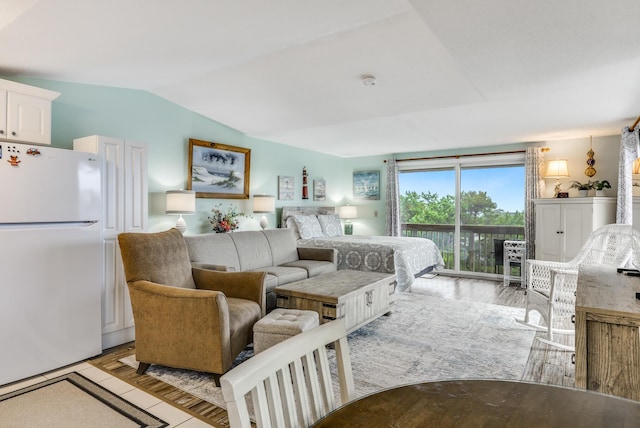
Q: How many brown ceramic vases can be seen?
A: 0